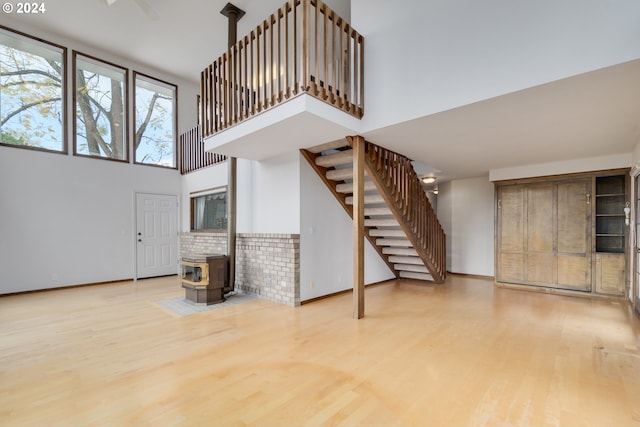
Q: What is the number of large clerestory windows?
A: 3